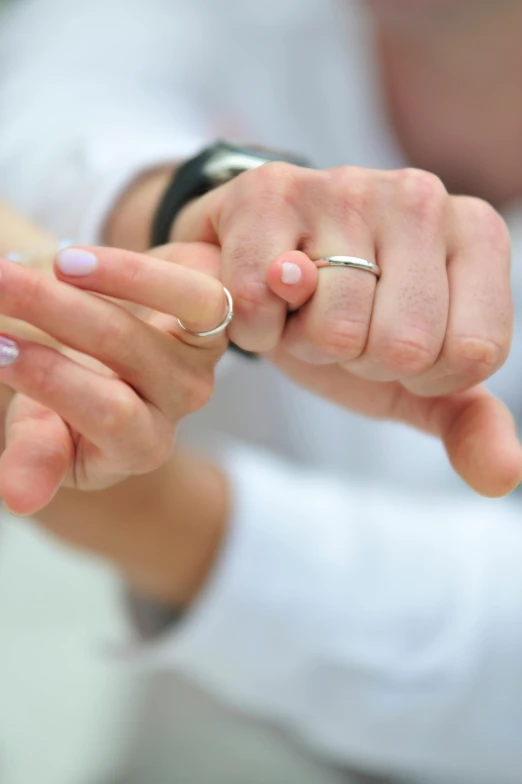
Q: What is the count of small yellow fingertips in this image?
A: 0